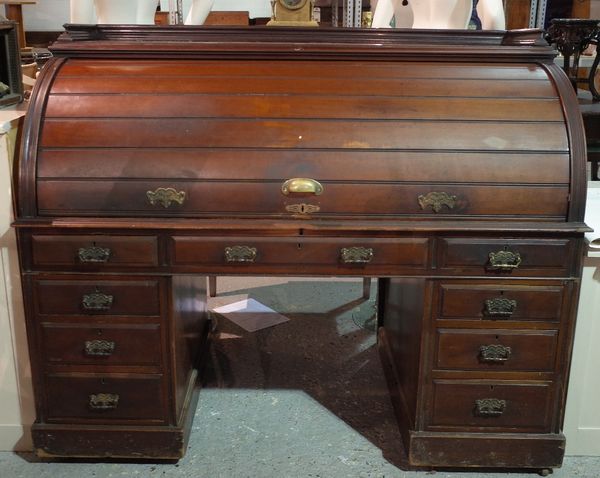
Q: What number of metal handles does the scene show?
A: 13